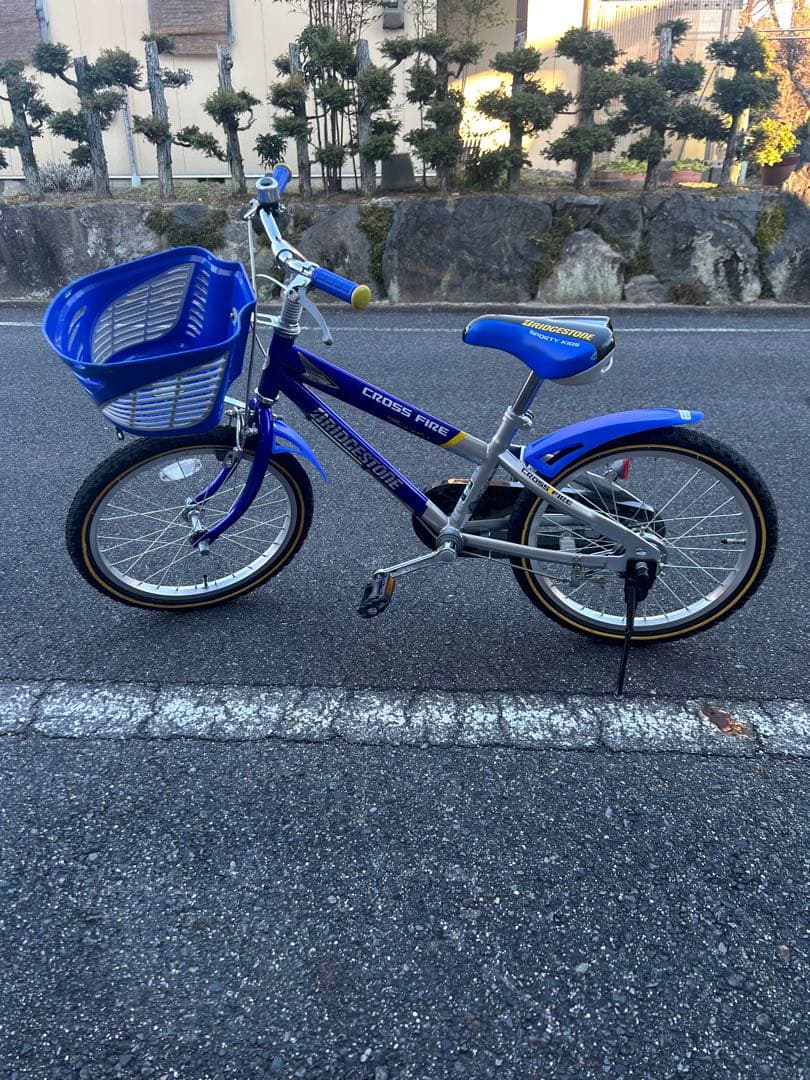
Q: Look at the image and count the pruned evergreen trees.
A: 11